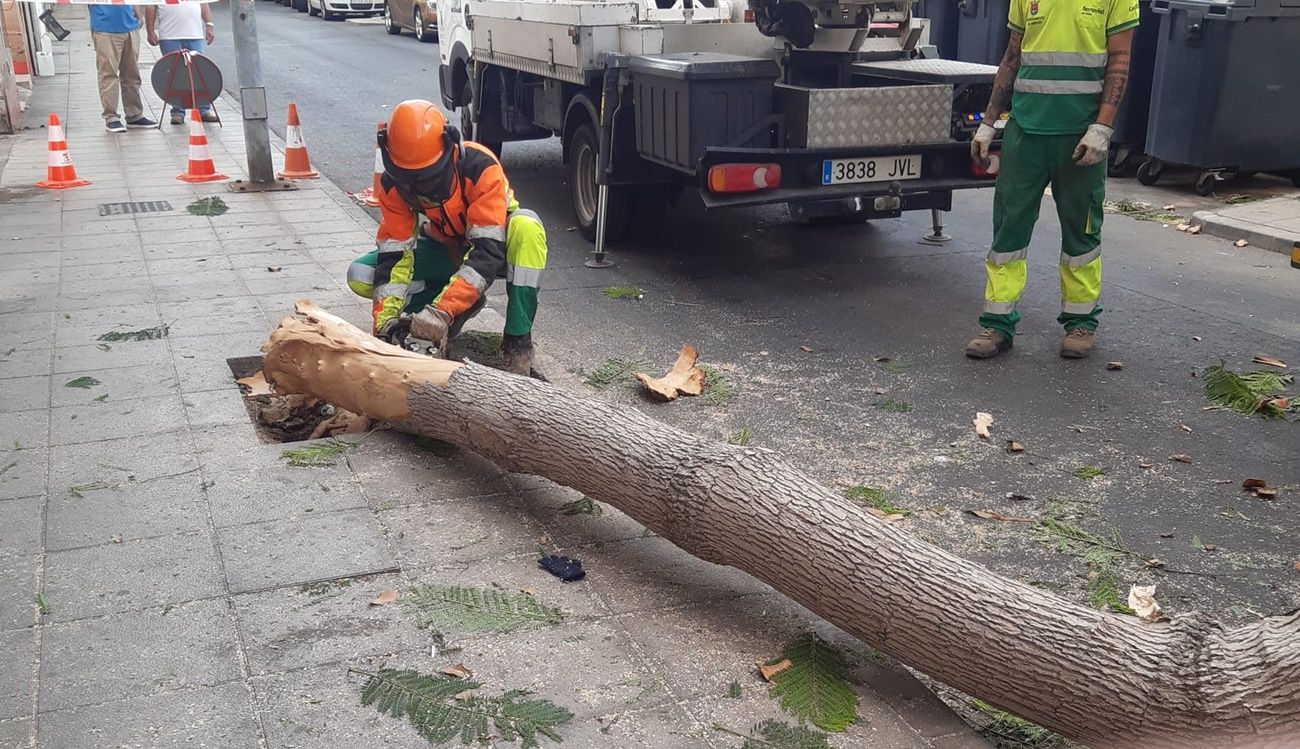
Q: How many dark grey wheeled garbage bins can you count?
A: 4